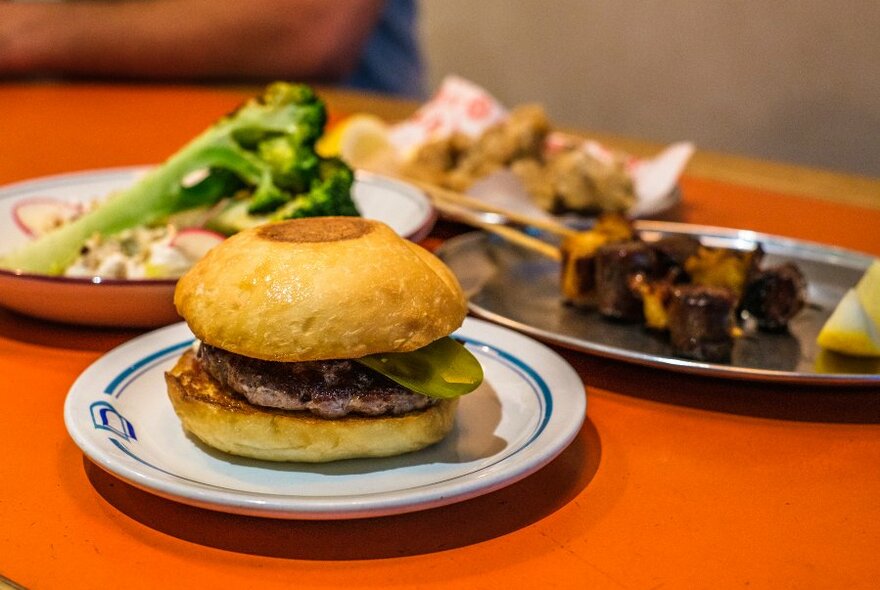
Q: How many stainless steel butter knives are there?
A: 0